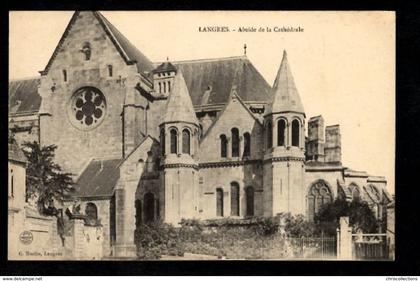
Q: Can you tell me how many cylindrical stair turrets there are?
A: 2